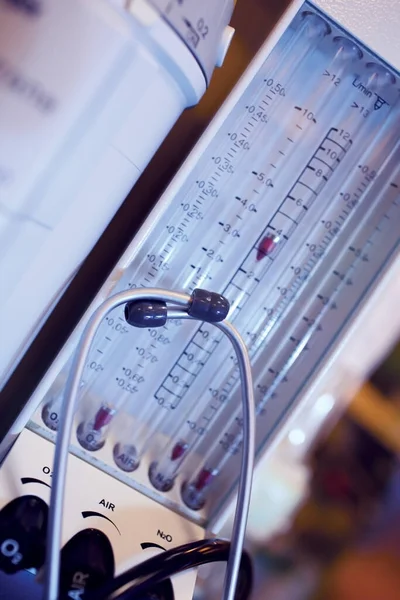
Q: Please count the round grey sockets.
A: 5